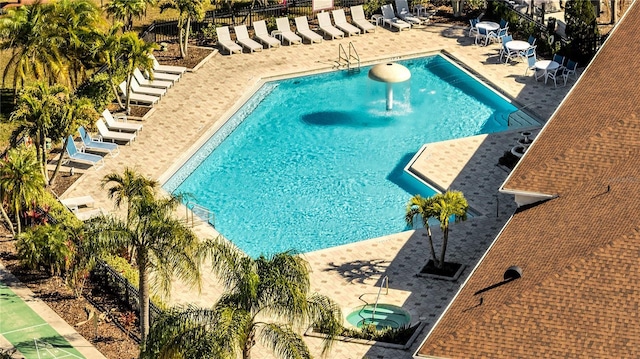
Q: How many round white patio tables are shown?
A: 3